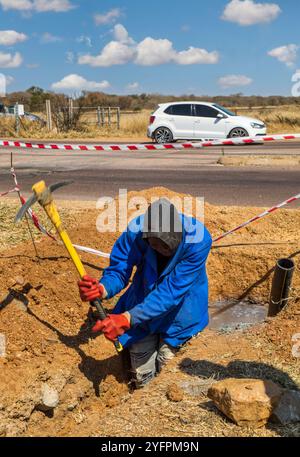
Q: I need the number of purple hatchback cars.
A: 0